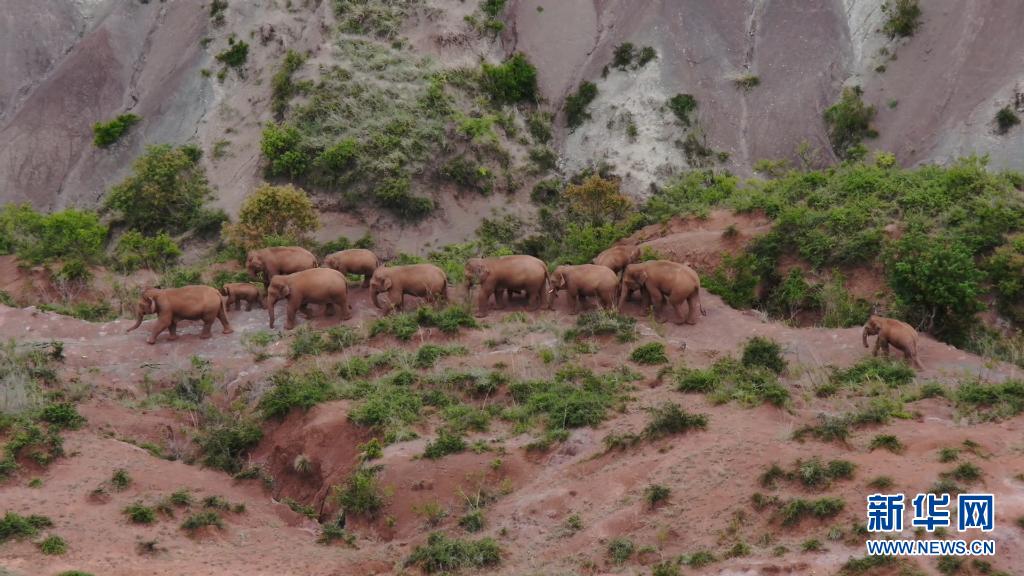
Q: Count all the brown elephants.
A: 11